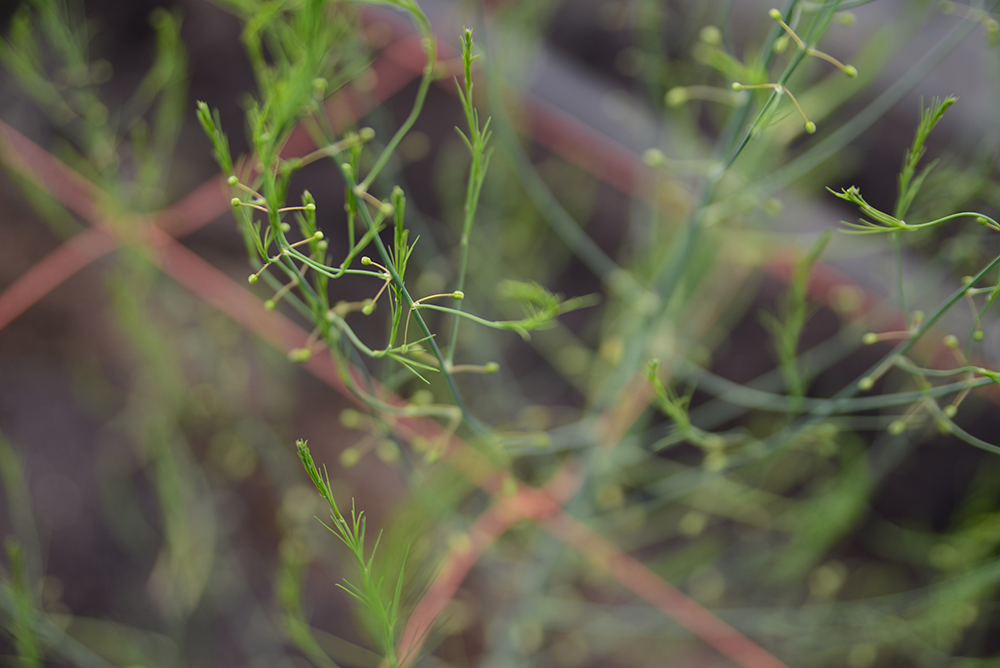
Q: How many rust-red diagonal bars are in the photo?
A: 4